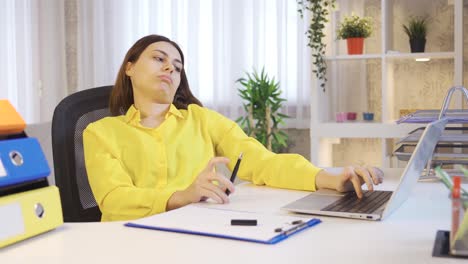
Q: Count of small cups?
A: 3